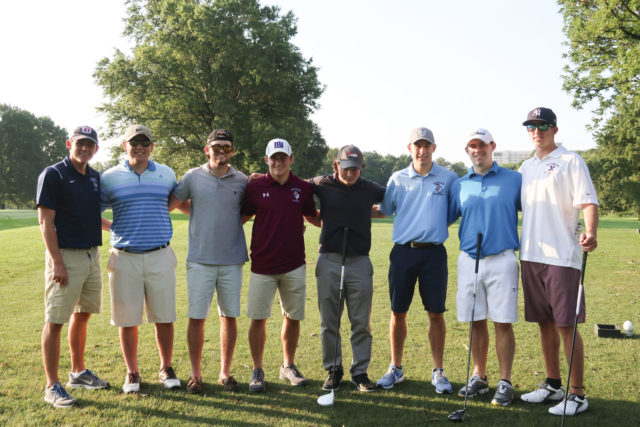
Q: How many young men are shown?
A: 8